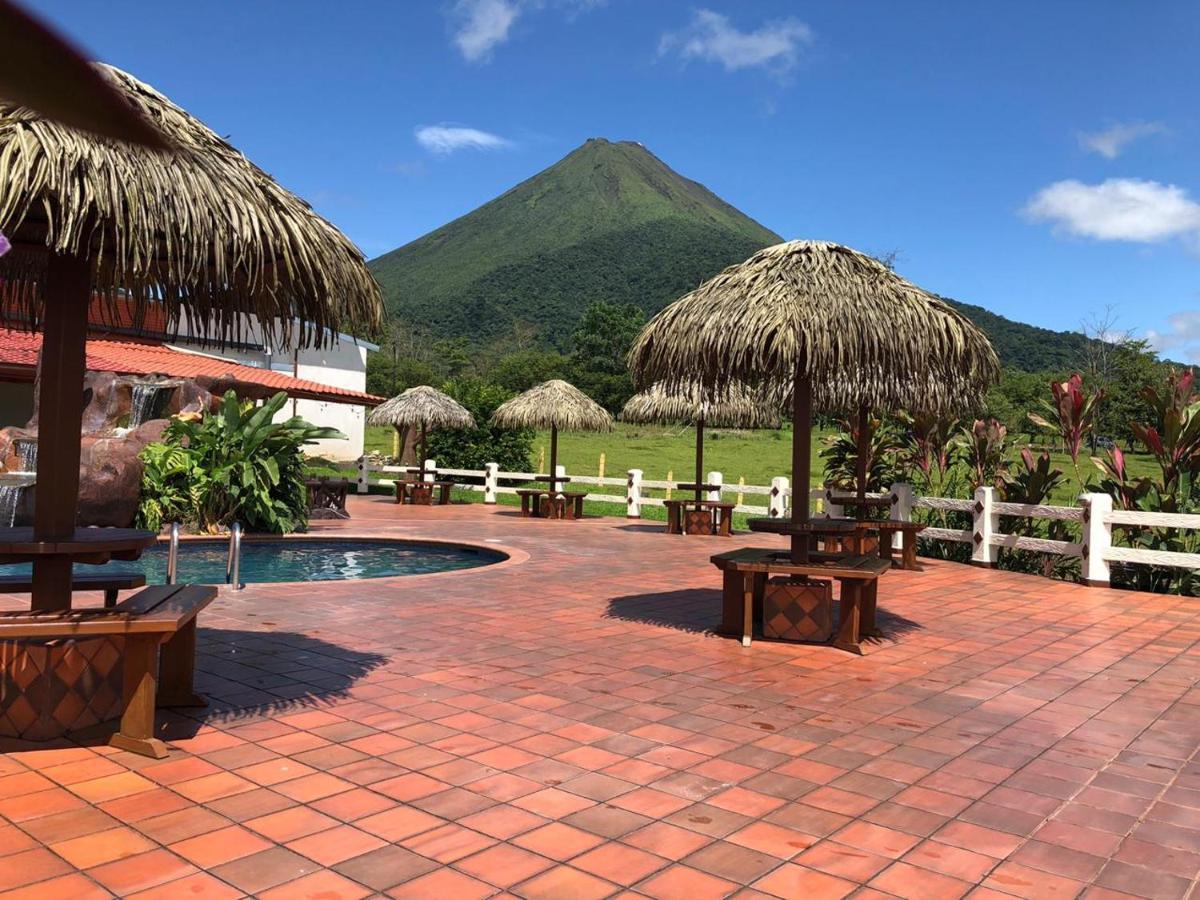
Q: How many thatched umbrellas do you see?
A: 6